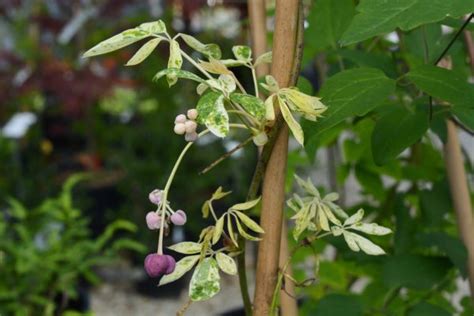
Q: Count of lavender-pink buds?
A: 3